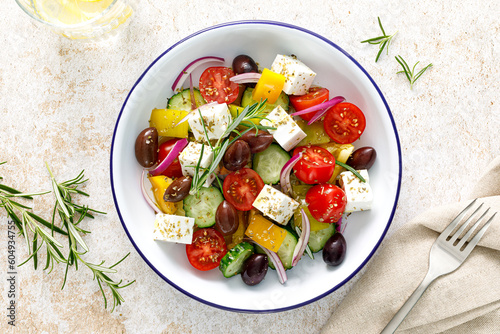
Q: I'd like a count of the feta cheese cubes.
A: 7